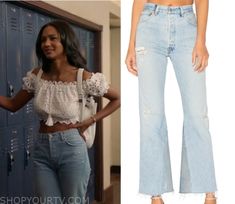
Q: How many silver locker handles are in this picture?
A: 3